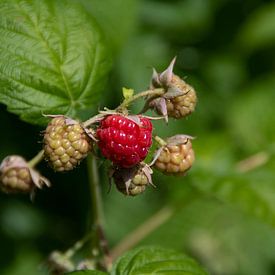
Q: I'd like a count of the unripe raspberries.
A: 5